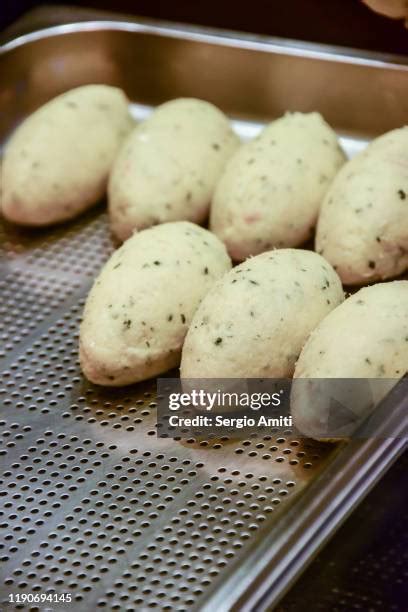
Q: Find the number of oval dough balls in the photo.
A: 7